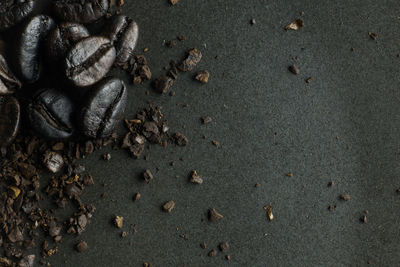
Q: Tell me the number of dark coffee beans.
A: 10